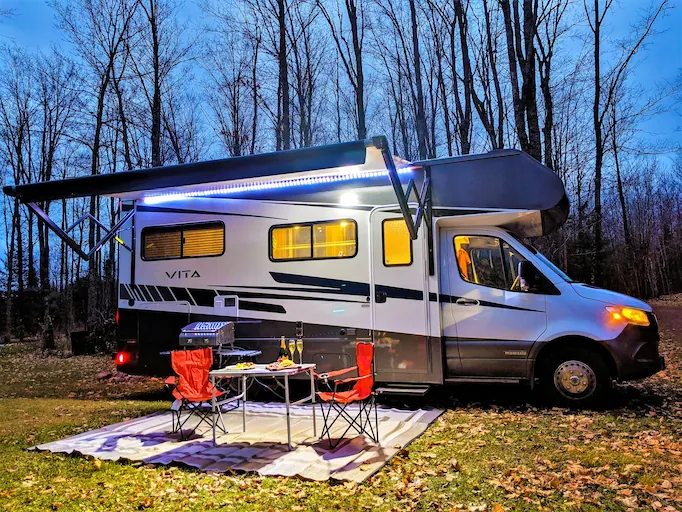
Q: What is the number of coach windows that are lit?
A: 3